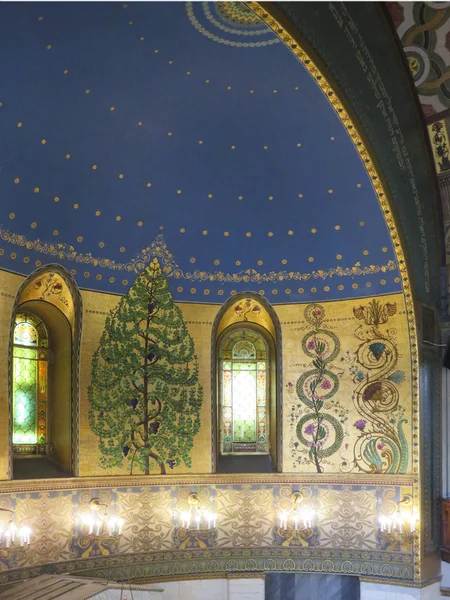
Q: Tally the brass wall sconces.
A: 5